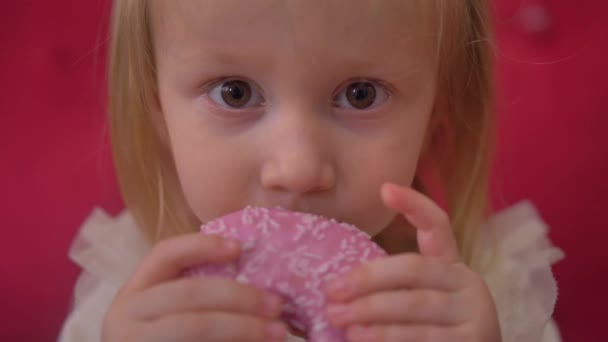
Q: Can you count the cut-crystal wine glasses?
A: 0